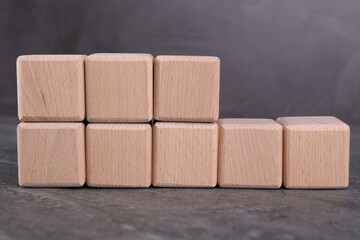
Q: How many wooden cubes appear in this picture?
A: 8